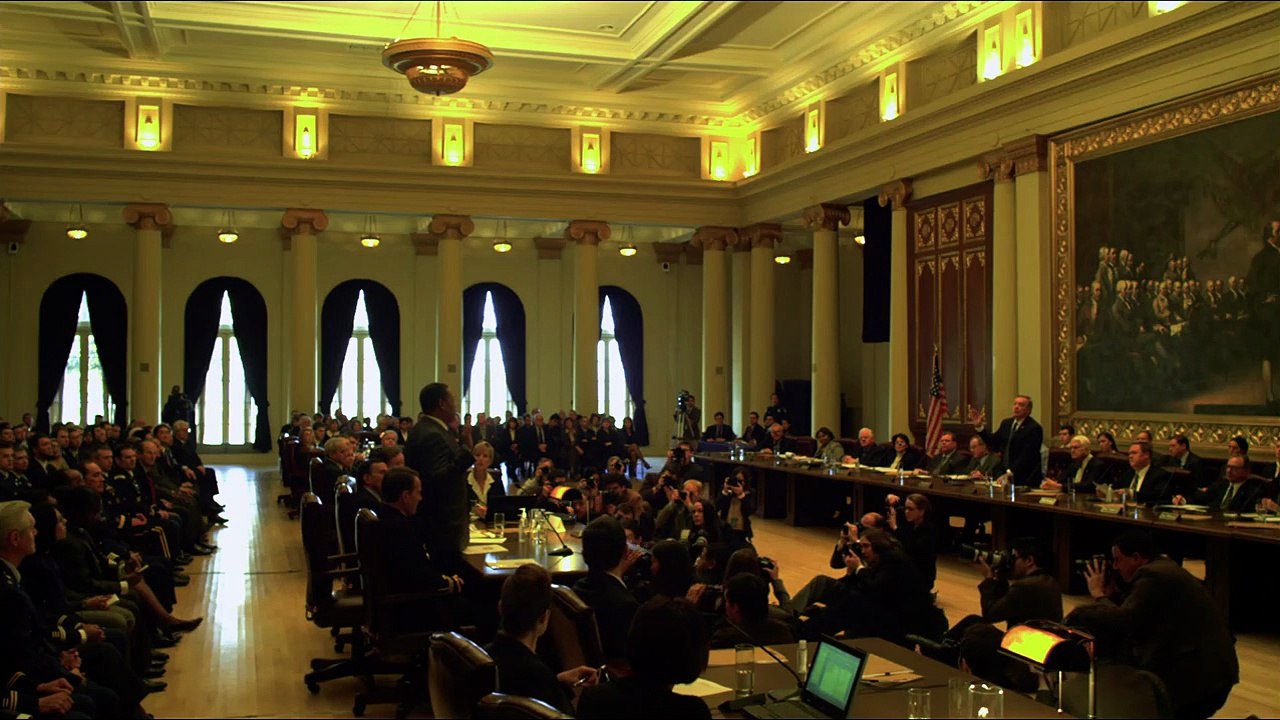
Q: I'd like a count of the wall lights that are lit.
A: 11